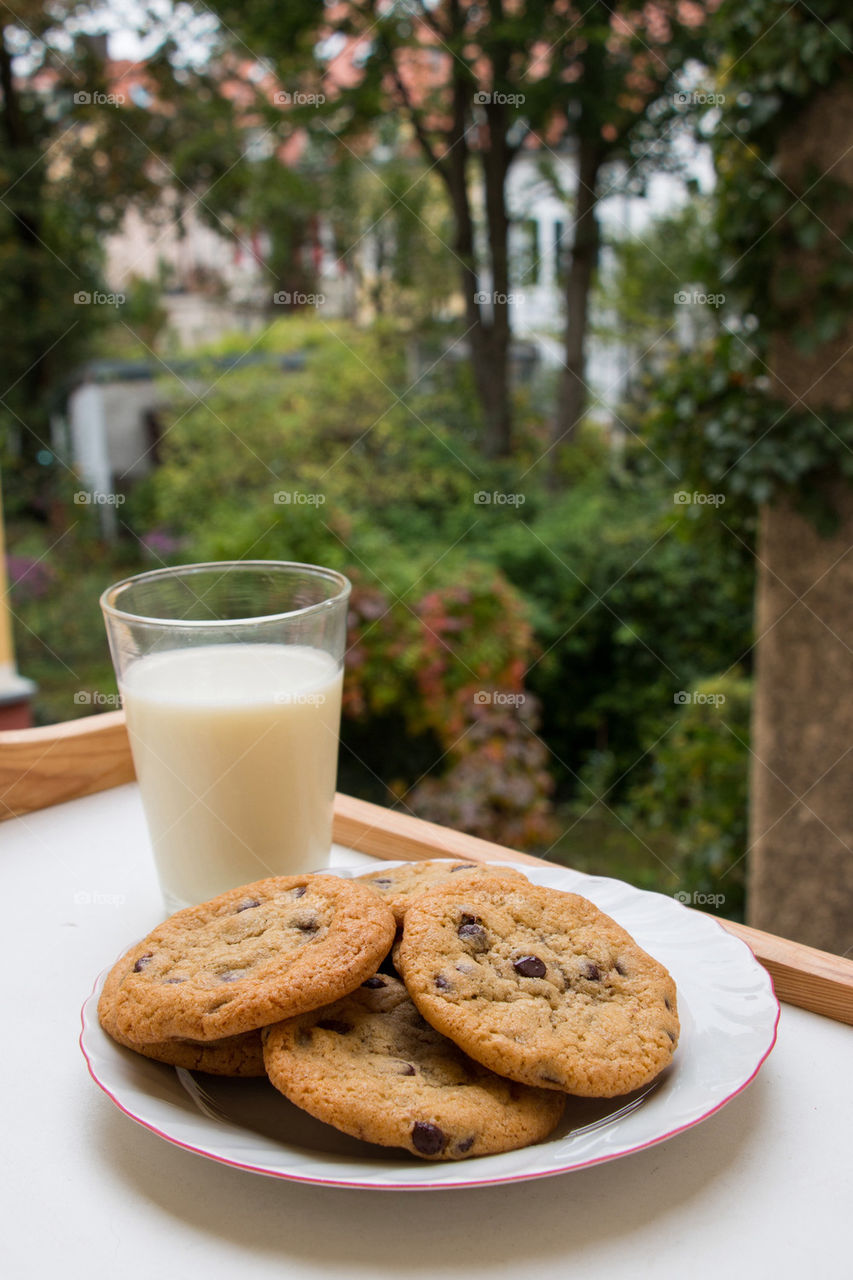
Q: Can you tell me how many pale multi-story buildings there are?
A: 2